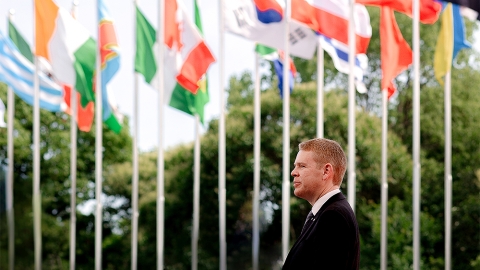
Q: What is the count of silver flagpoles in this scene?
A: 15